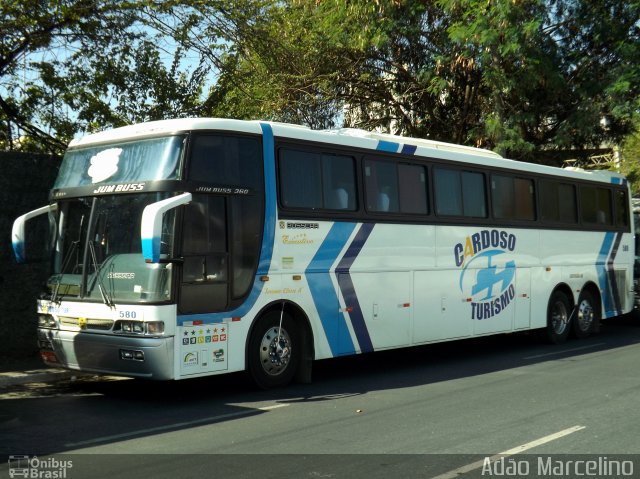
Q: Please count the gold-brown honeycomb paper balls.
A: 0